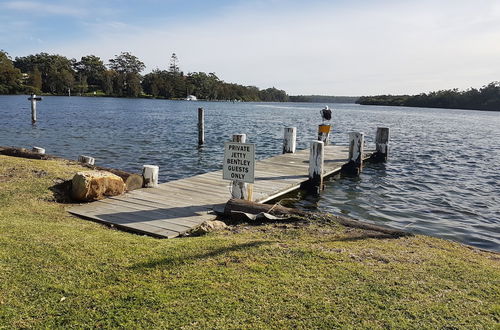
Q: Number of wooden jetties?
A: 1